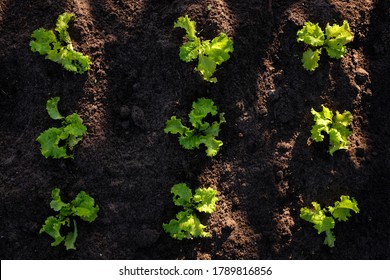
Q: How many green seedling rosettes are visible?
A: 9